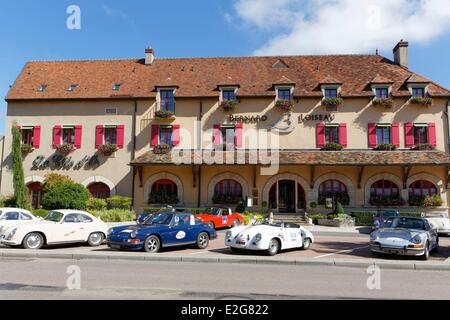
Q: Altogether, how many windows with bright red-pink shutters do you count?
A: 8